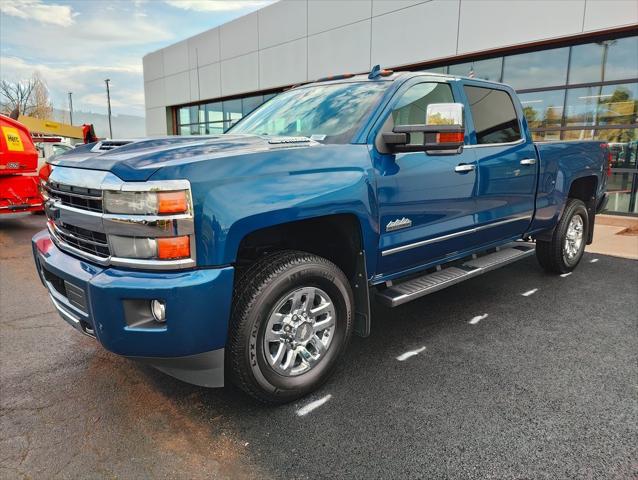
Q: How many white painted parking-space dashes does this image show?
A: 6